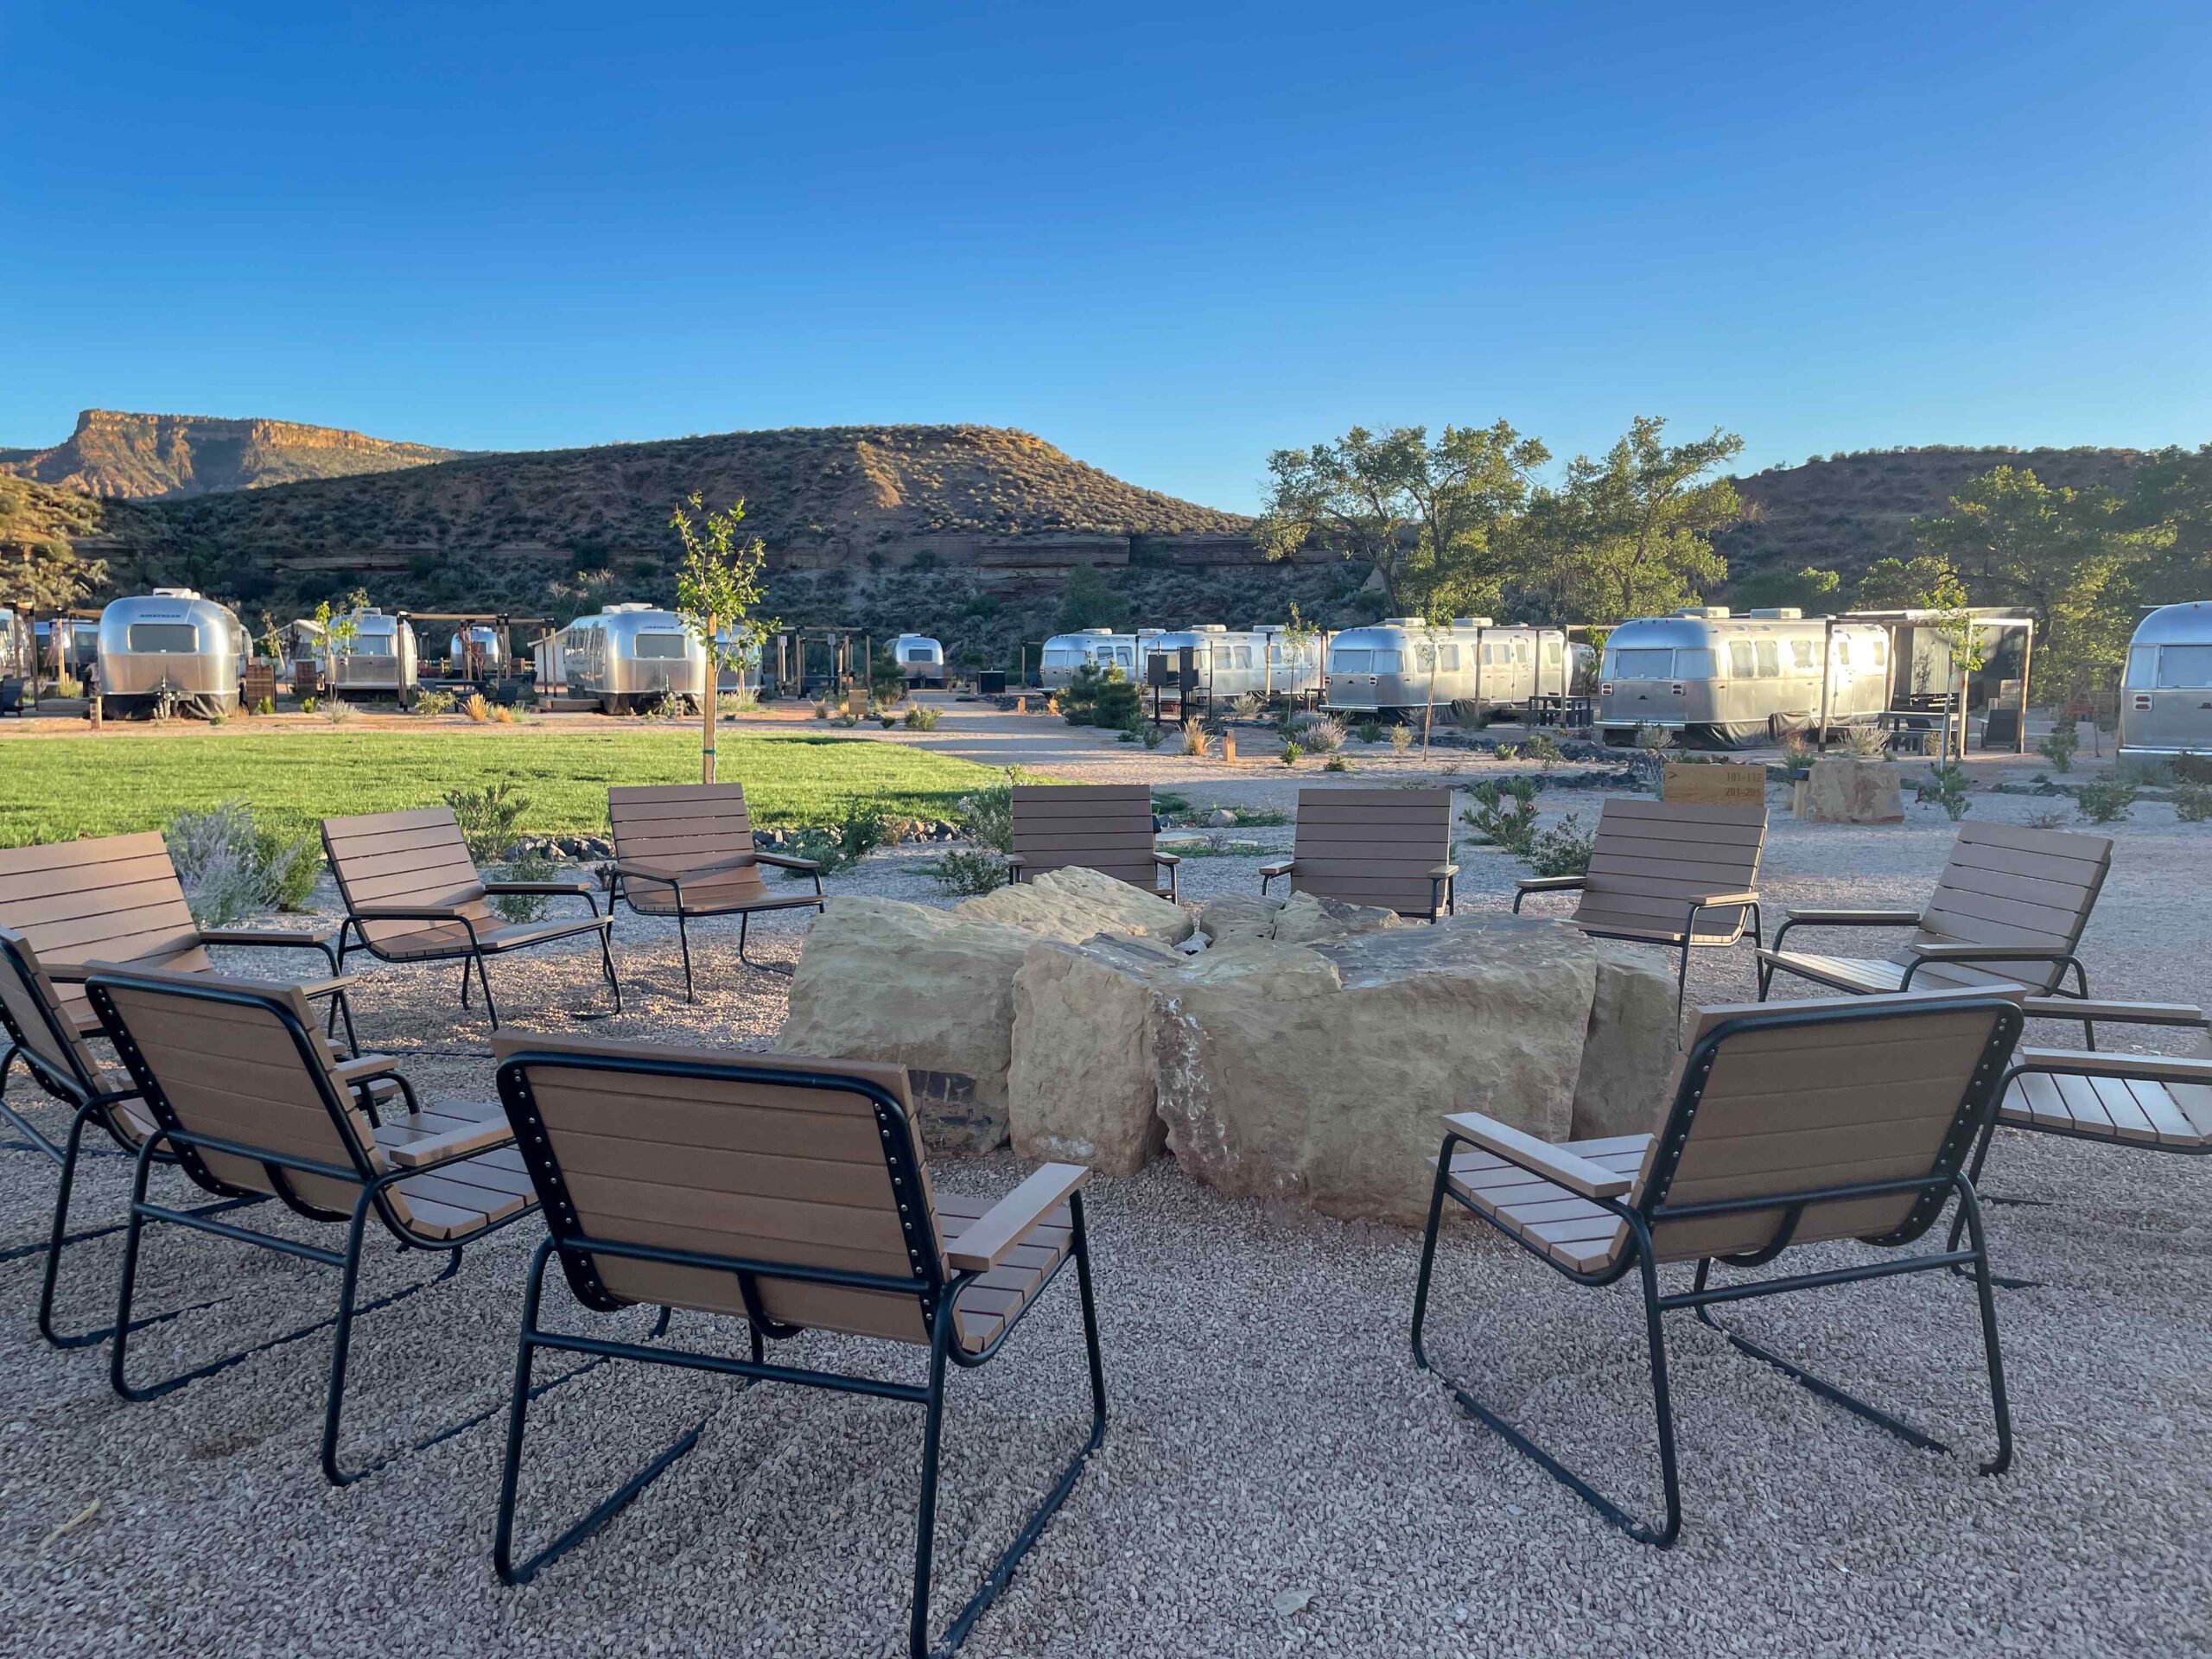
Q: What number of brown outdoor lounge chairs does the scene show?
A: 12